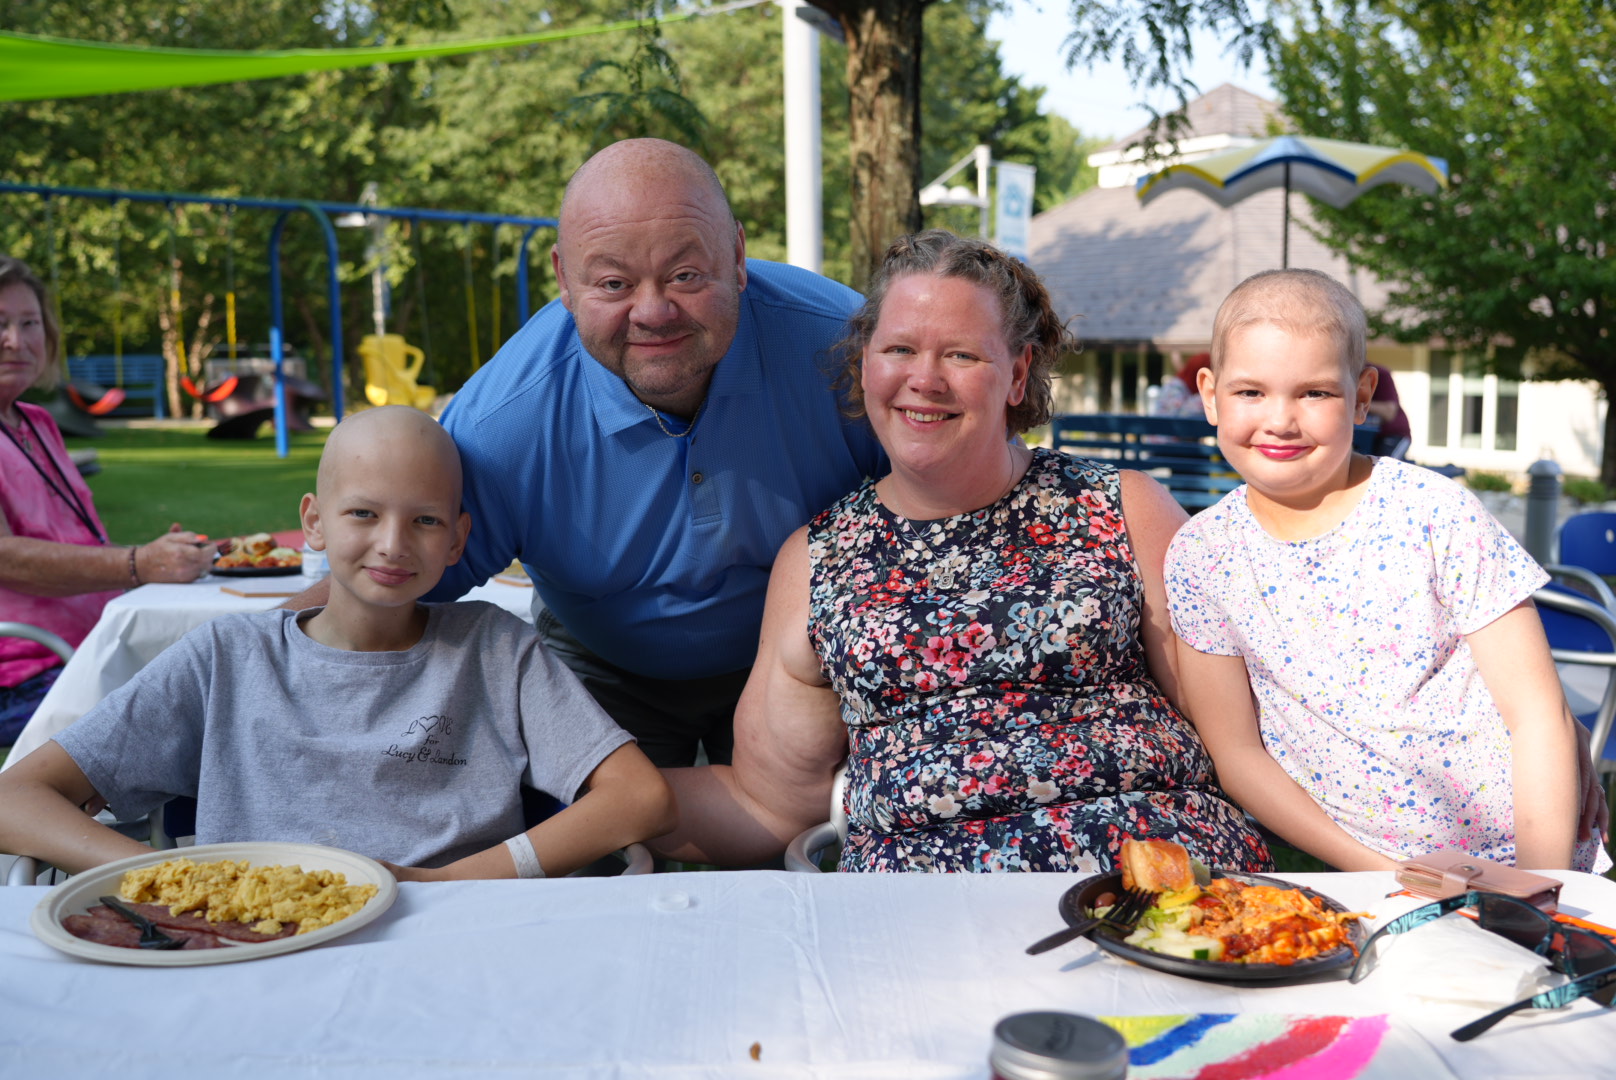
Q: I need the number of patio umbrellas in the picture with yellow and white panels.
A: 1